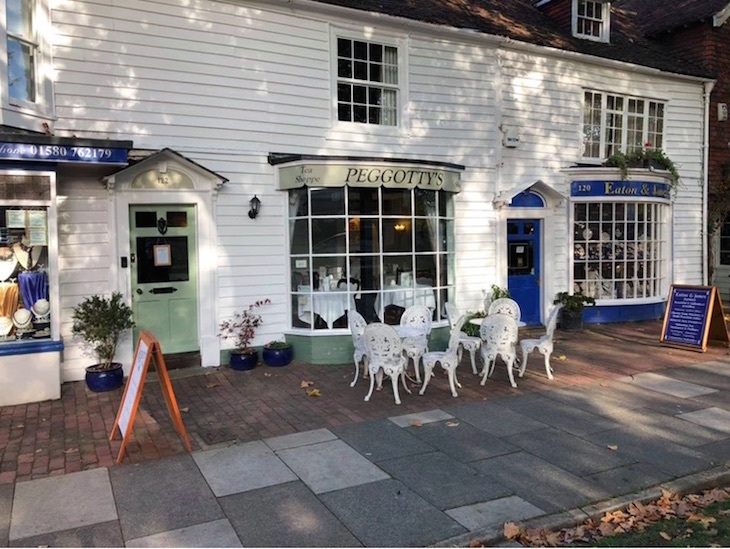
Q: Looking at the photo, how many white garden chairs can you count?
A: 8